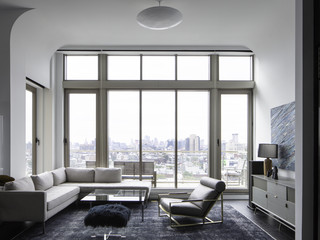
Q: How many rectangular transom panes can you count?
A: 5